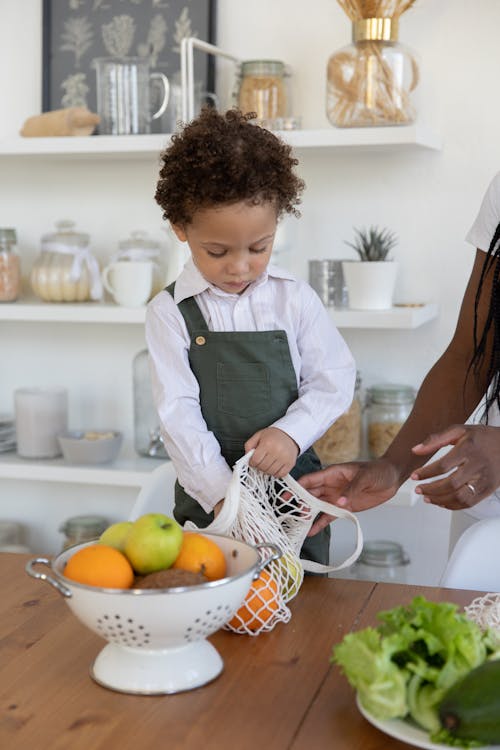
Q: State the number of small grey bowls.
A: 1